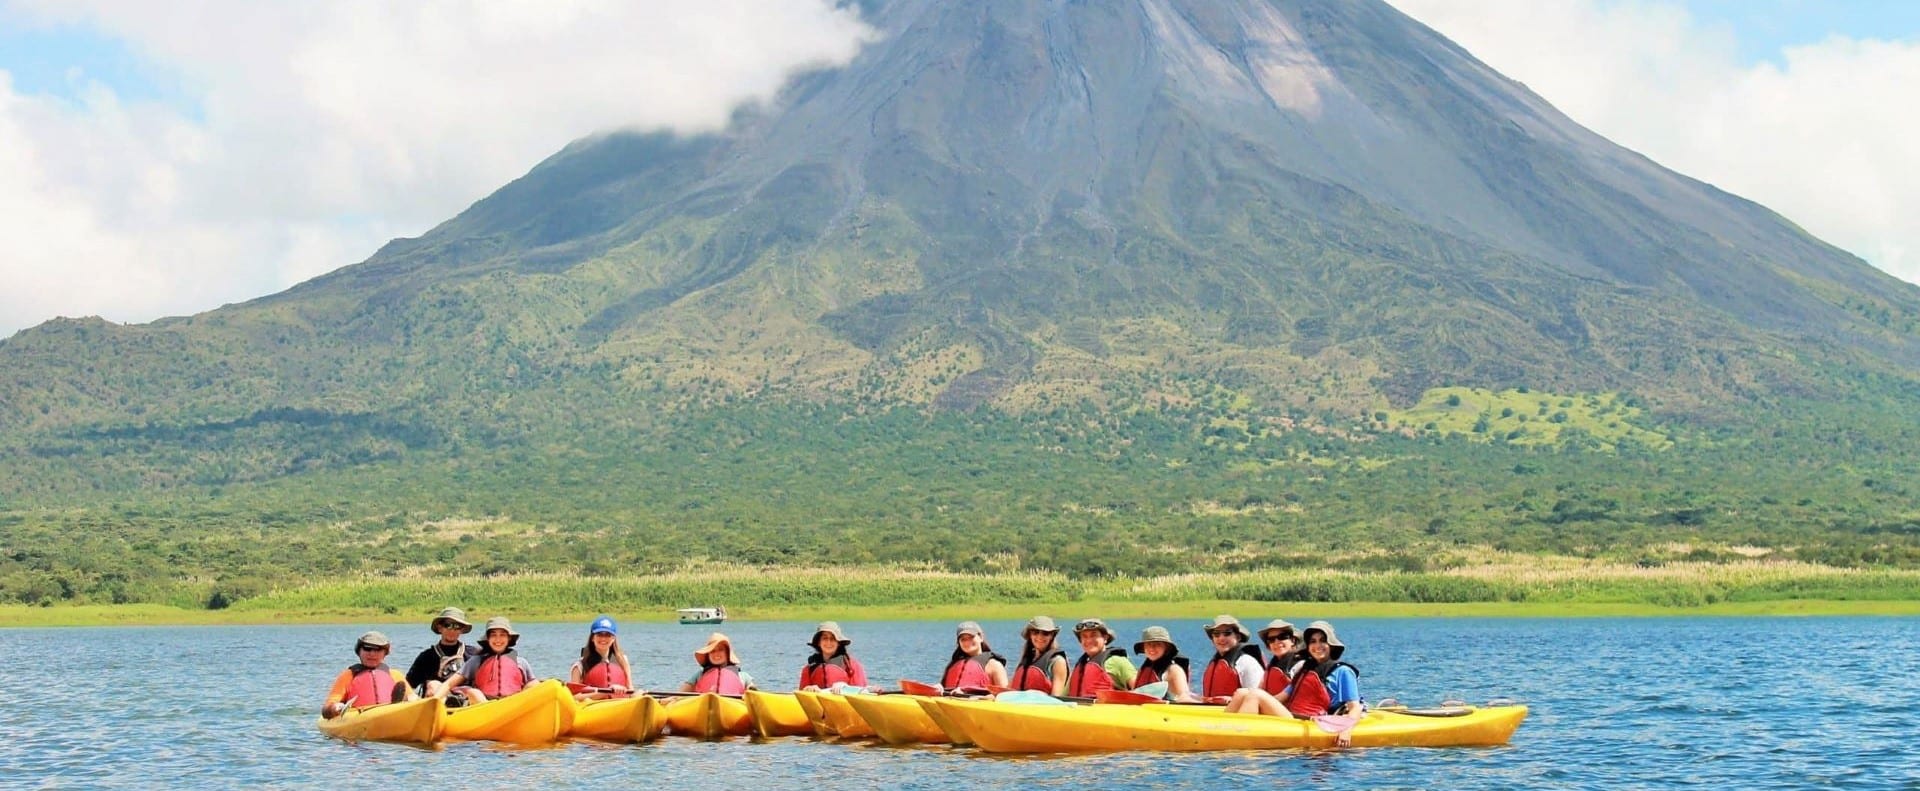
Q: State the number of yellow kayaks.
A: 10